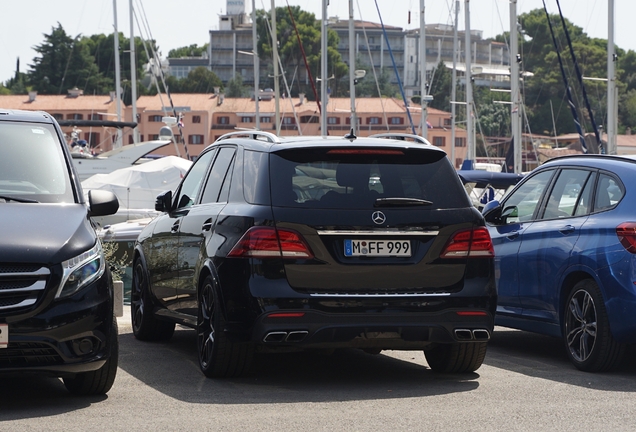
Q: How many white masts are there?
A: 11